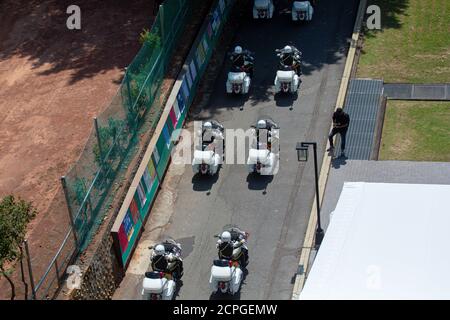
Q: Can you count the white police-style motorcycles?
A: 8